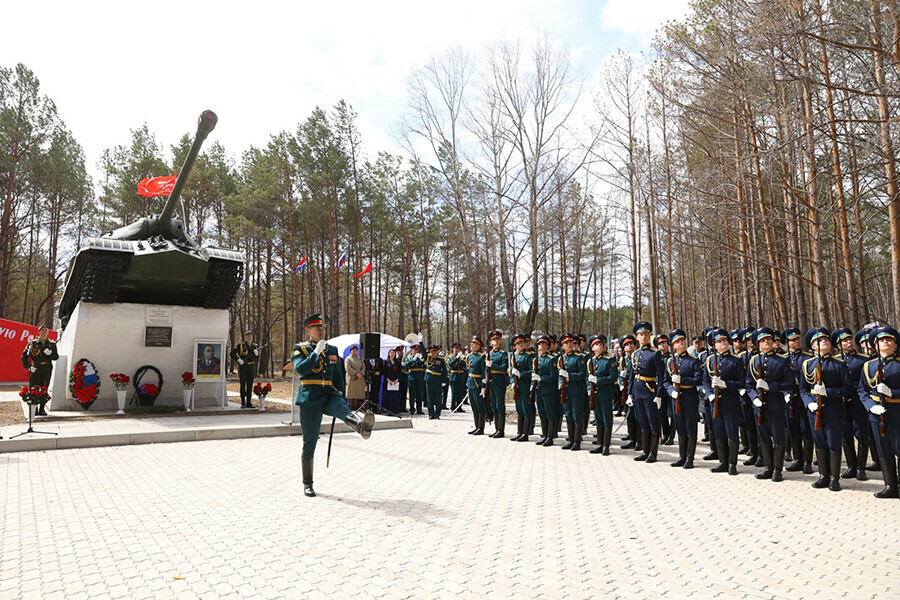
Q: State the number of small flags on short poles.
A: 3